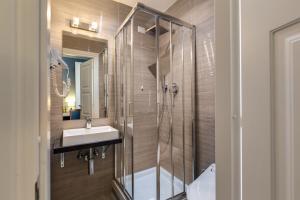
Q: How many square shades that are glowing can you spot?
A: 2